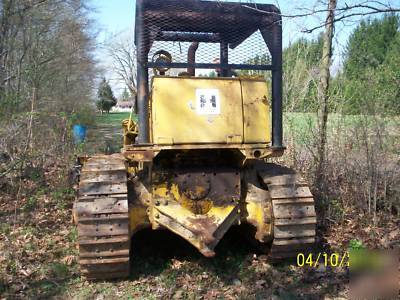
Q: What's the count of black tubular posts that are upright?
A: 2